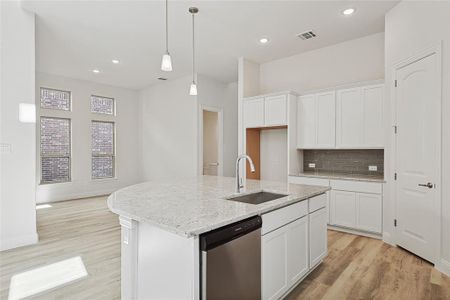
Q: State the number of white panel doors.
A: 1